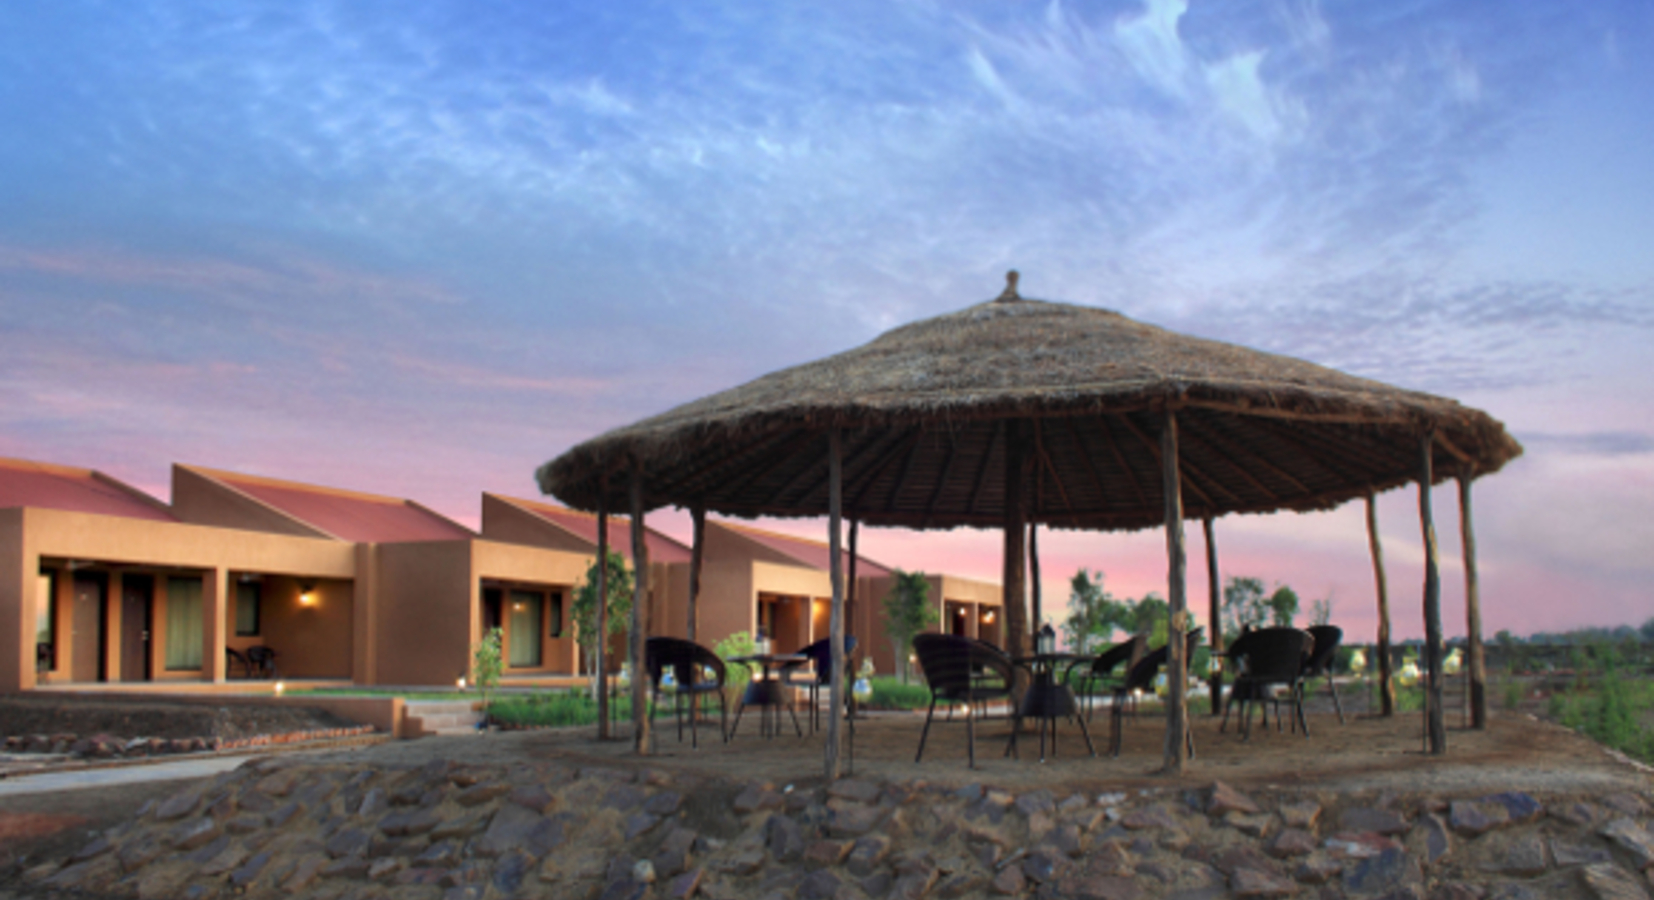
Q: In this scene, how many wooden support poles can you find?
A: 12